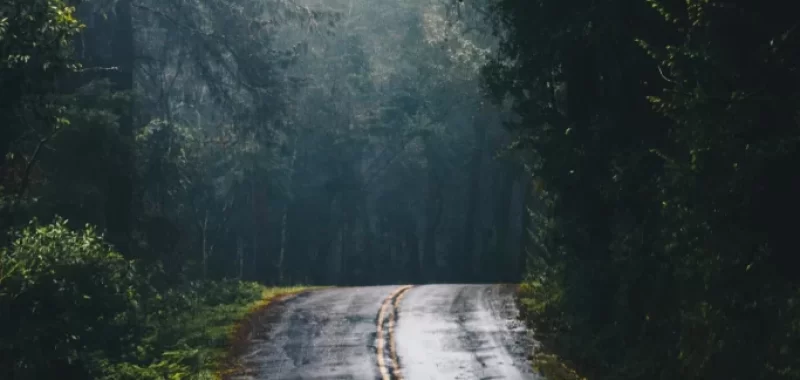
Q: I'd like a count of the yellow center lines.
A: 2